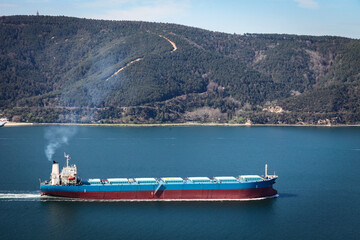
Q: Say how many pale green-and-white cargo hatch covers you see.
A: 7